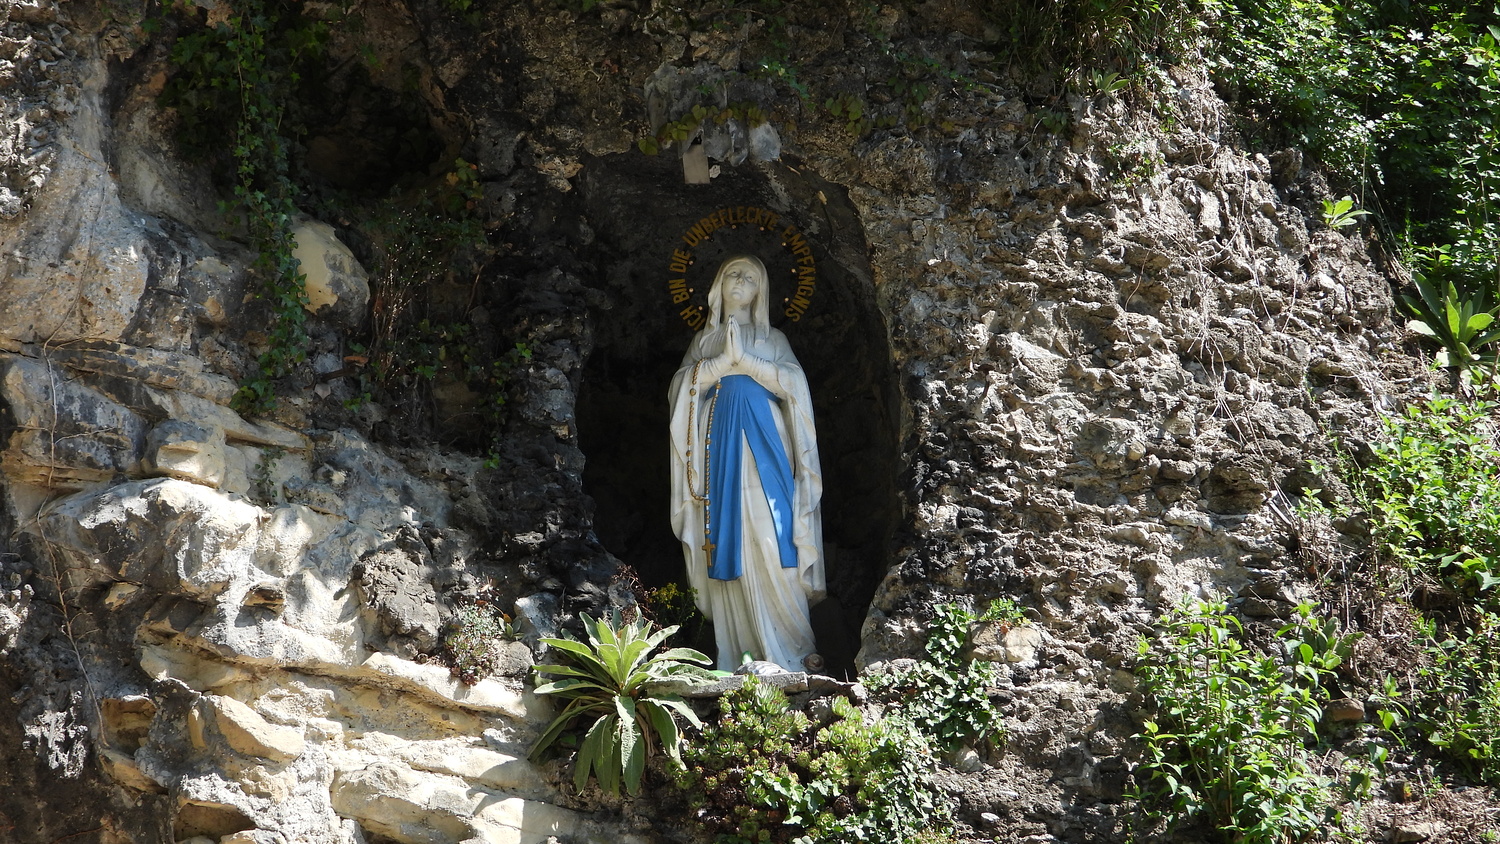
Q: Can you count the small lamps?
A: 9